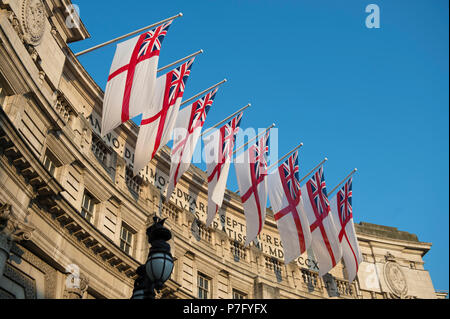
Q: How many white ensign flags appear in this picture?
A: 8